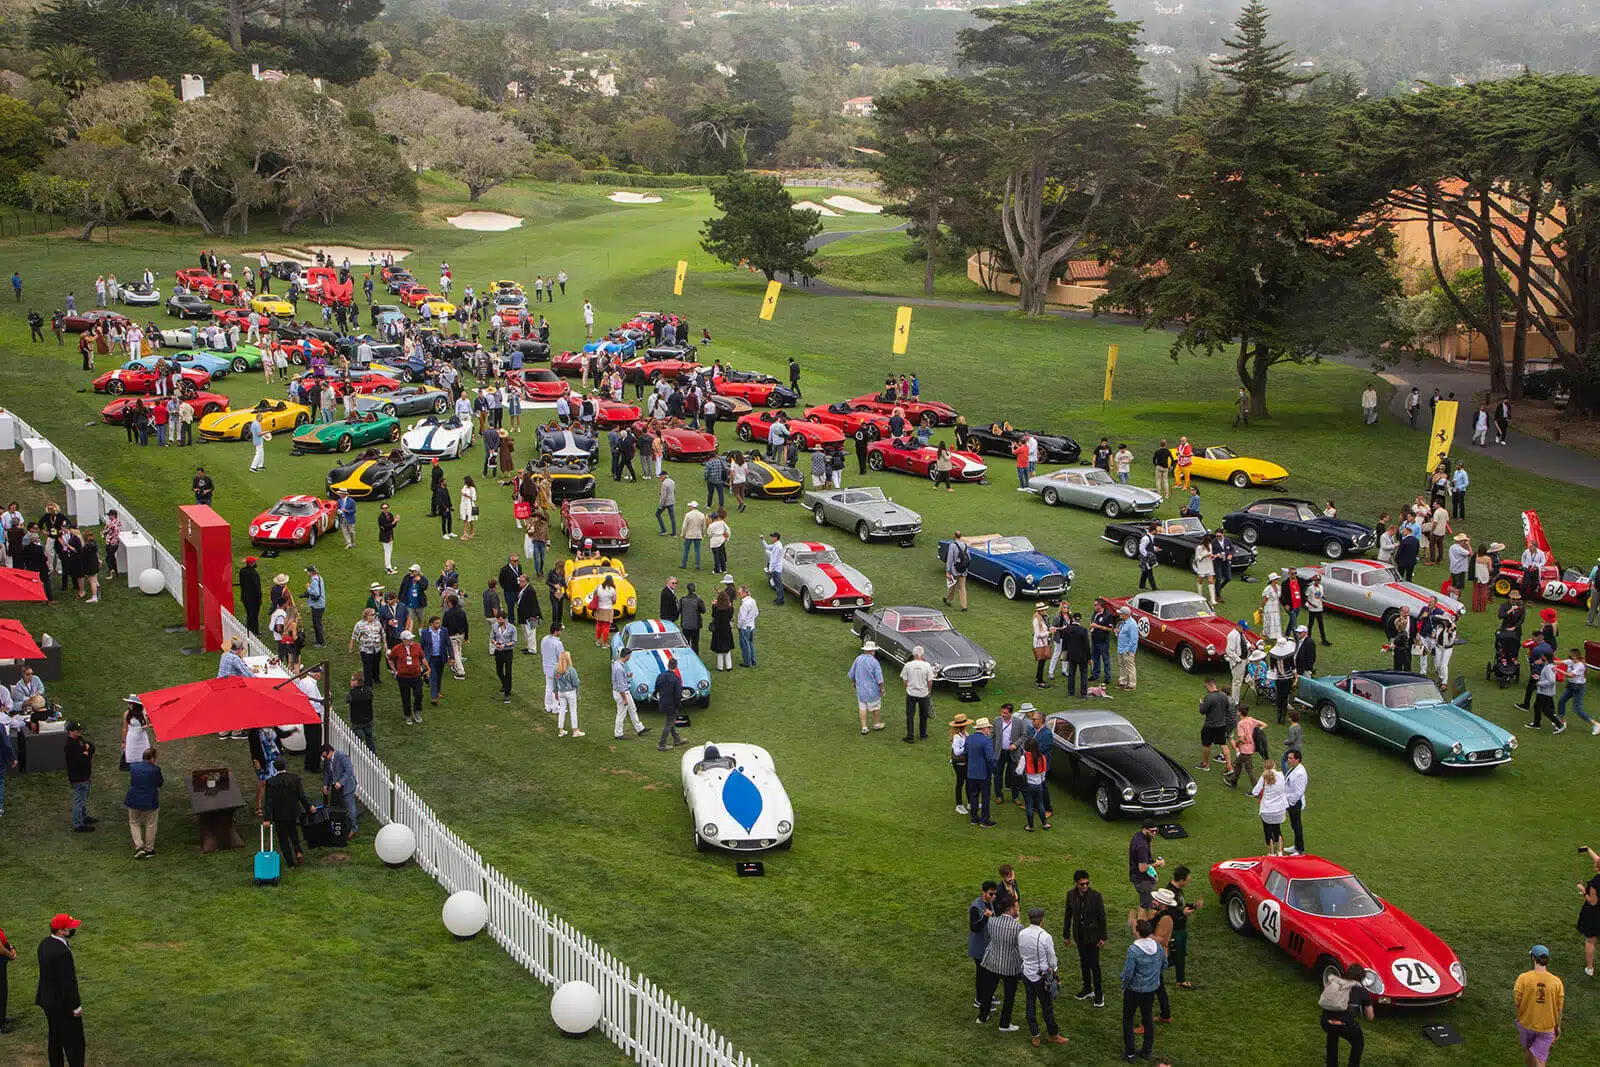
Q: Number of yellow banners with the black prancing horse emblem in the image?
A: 5